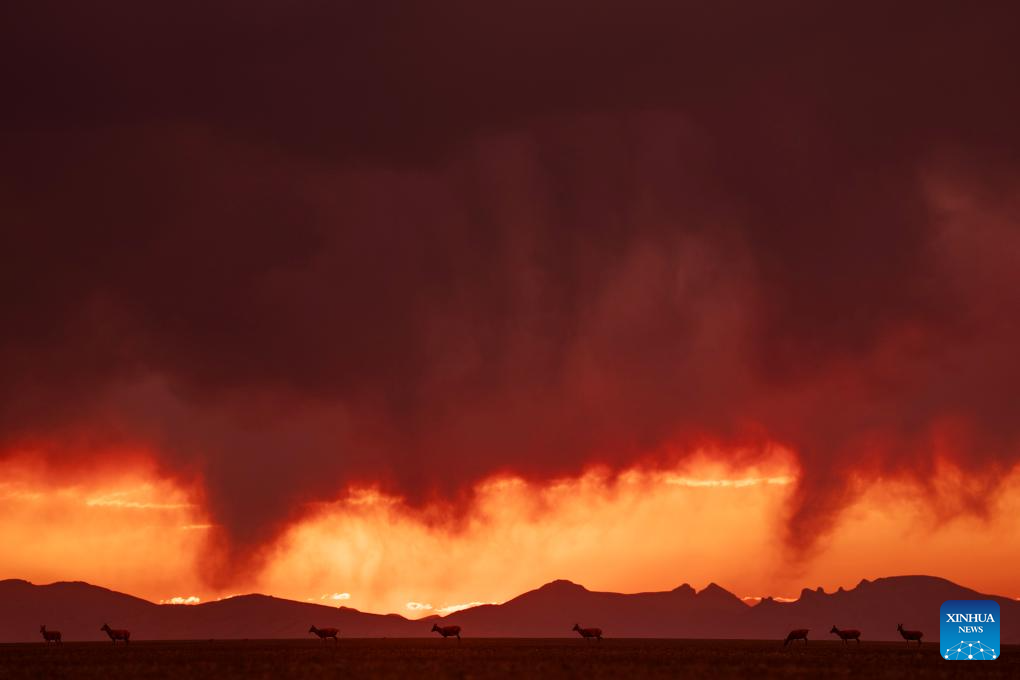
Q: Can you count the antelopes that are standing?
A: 8